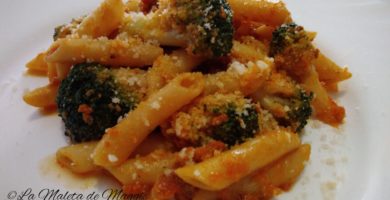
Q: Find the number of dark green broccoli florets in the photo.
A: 5